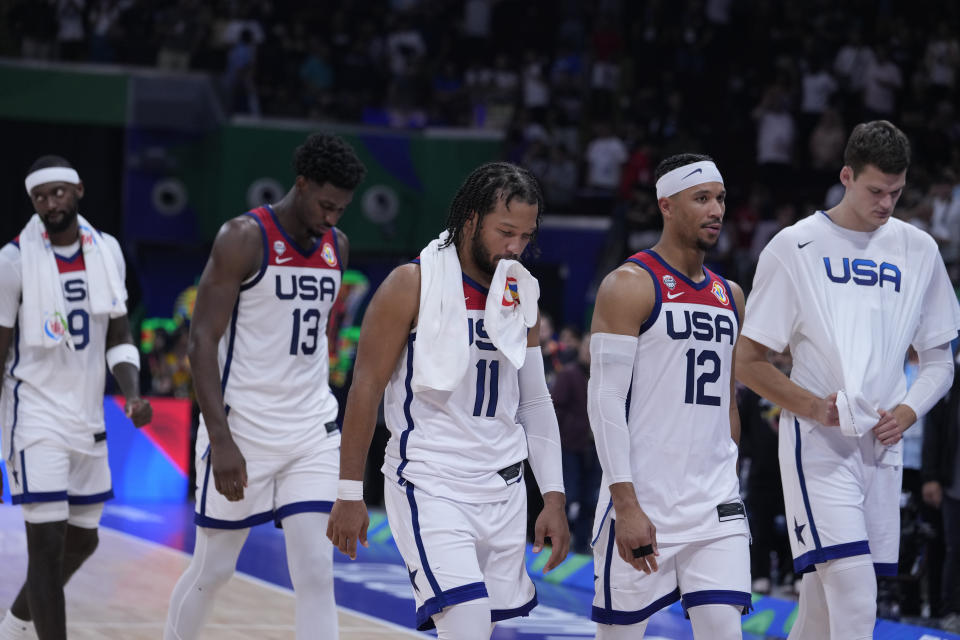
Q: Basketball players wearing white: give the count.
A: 5